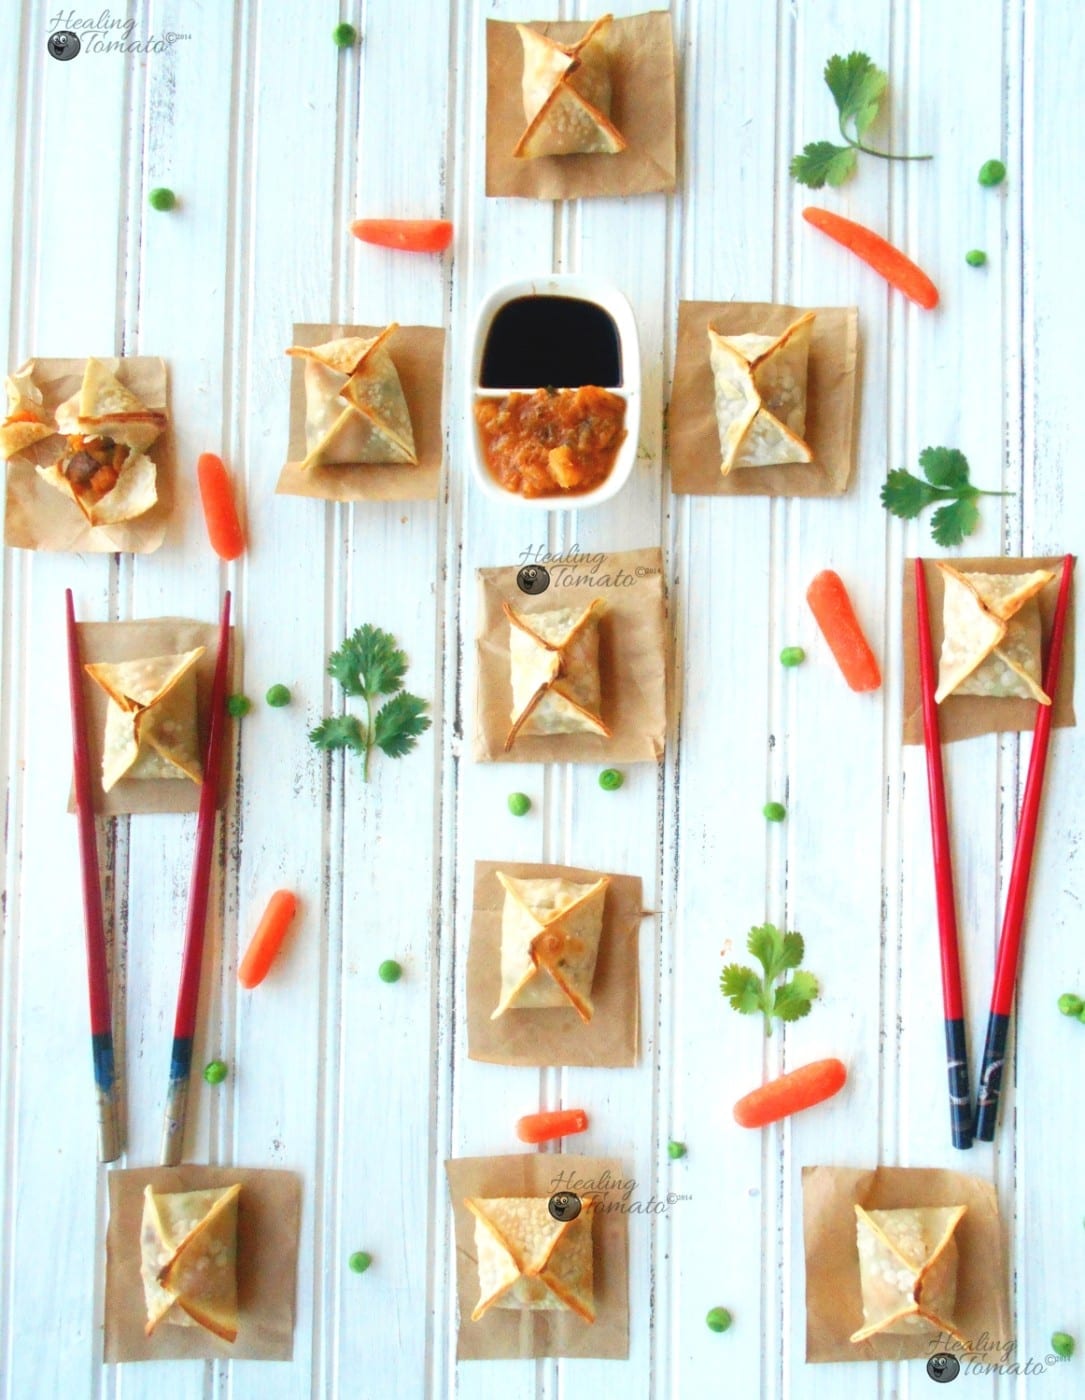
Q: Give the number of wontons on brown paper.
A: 11